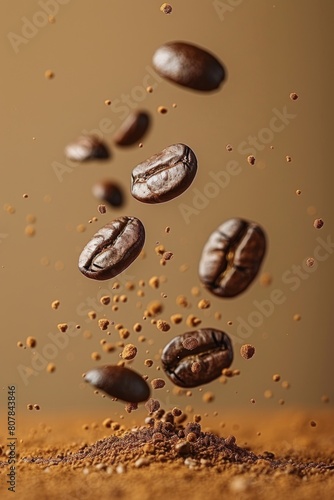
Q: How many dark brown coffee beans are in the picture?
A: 9